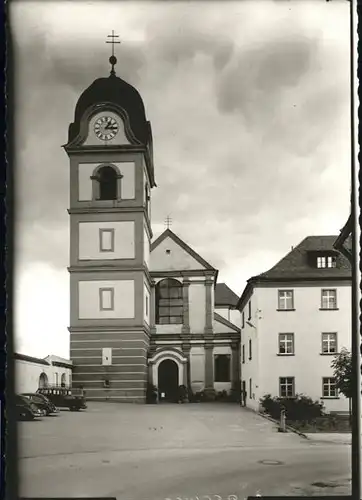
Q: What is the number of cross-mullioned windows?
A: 6